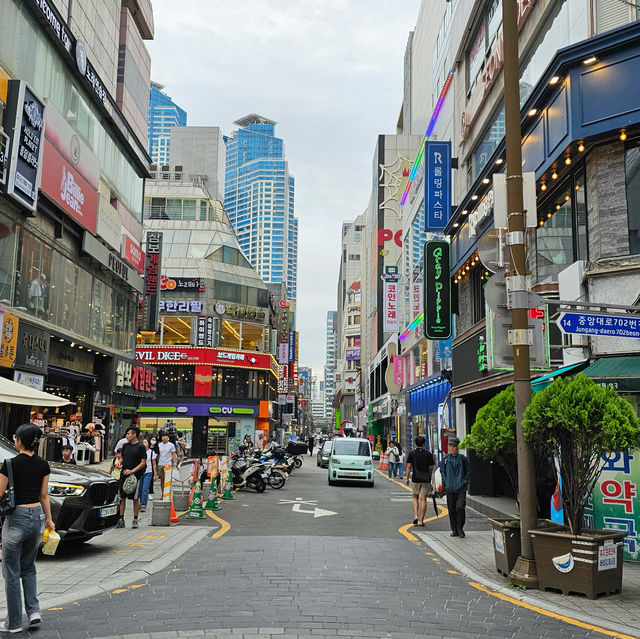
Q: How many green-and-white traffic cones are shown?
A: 3